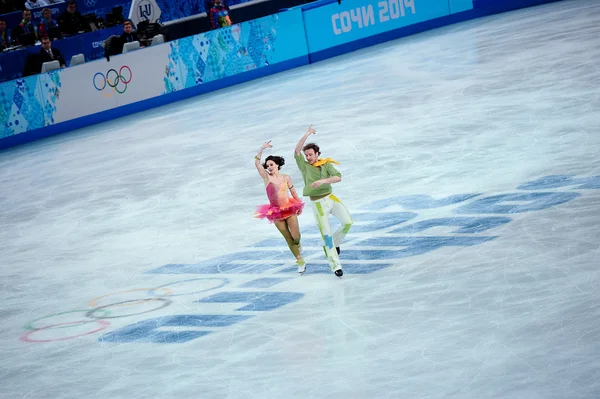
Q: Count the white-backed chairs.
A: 4